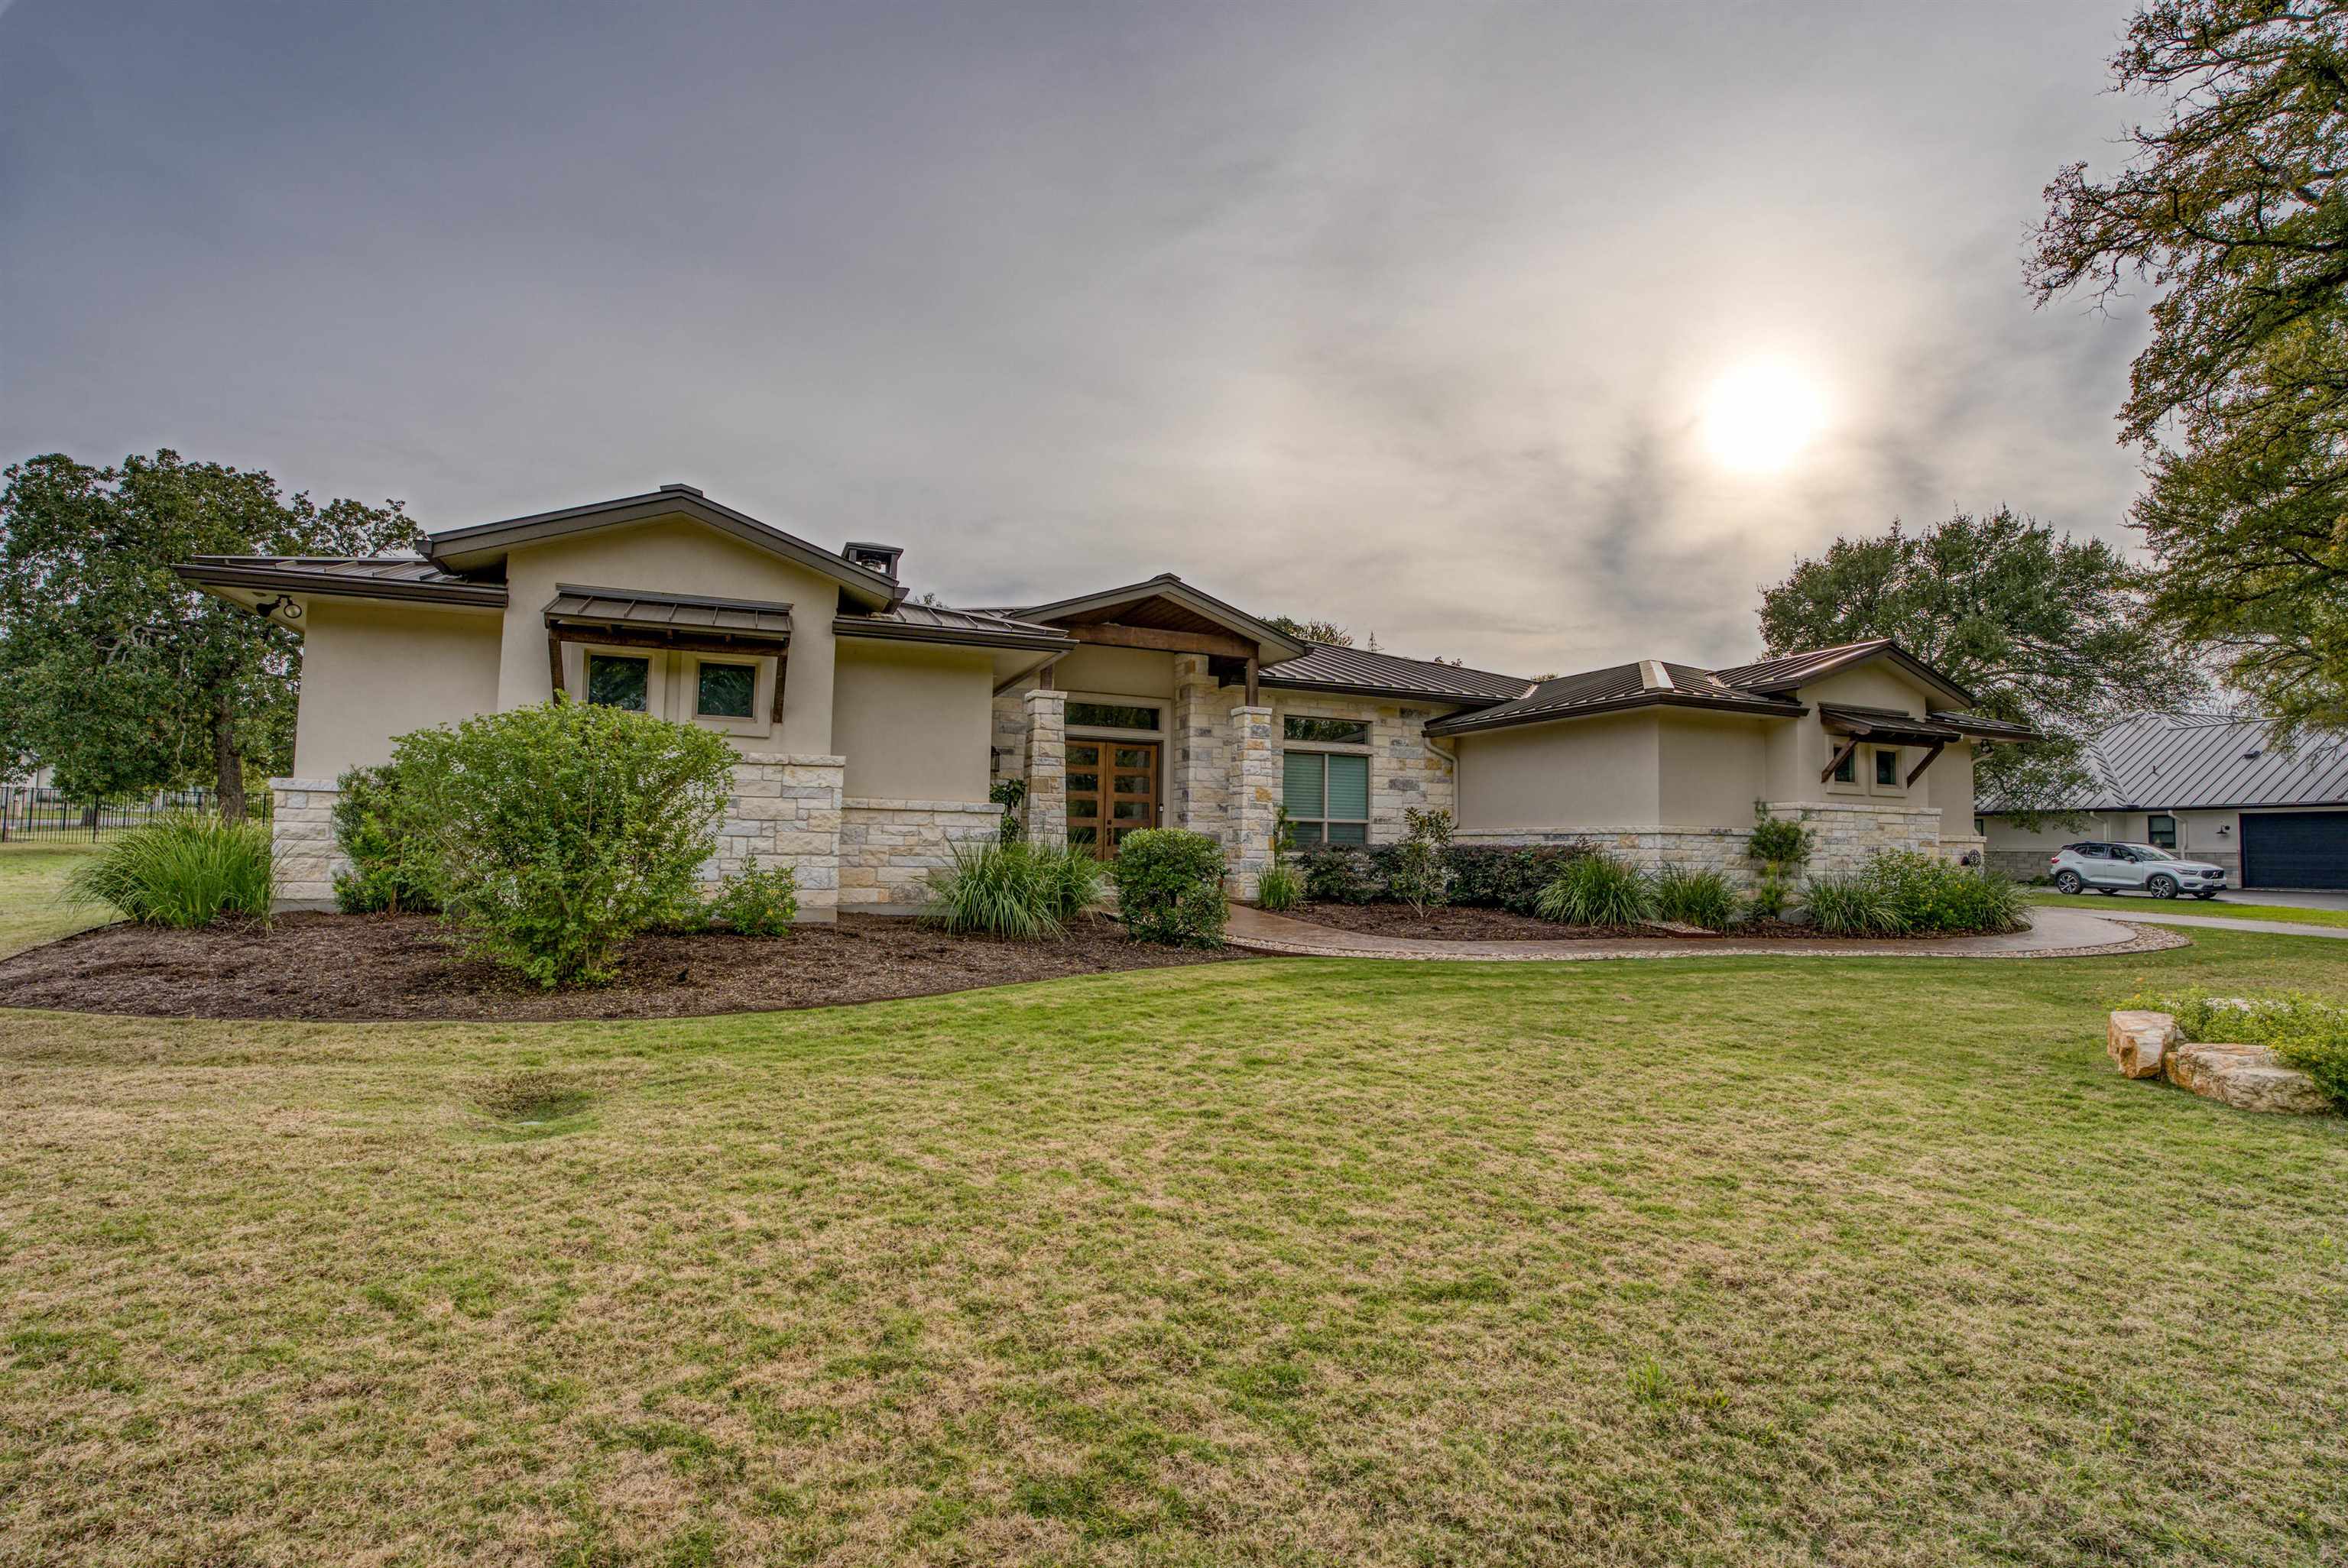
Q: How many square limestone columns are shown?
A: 2